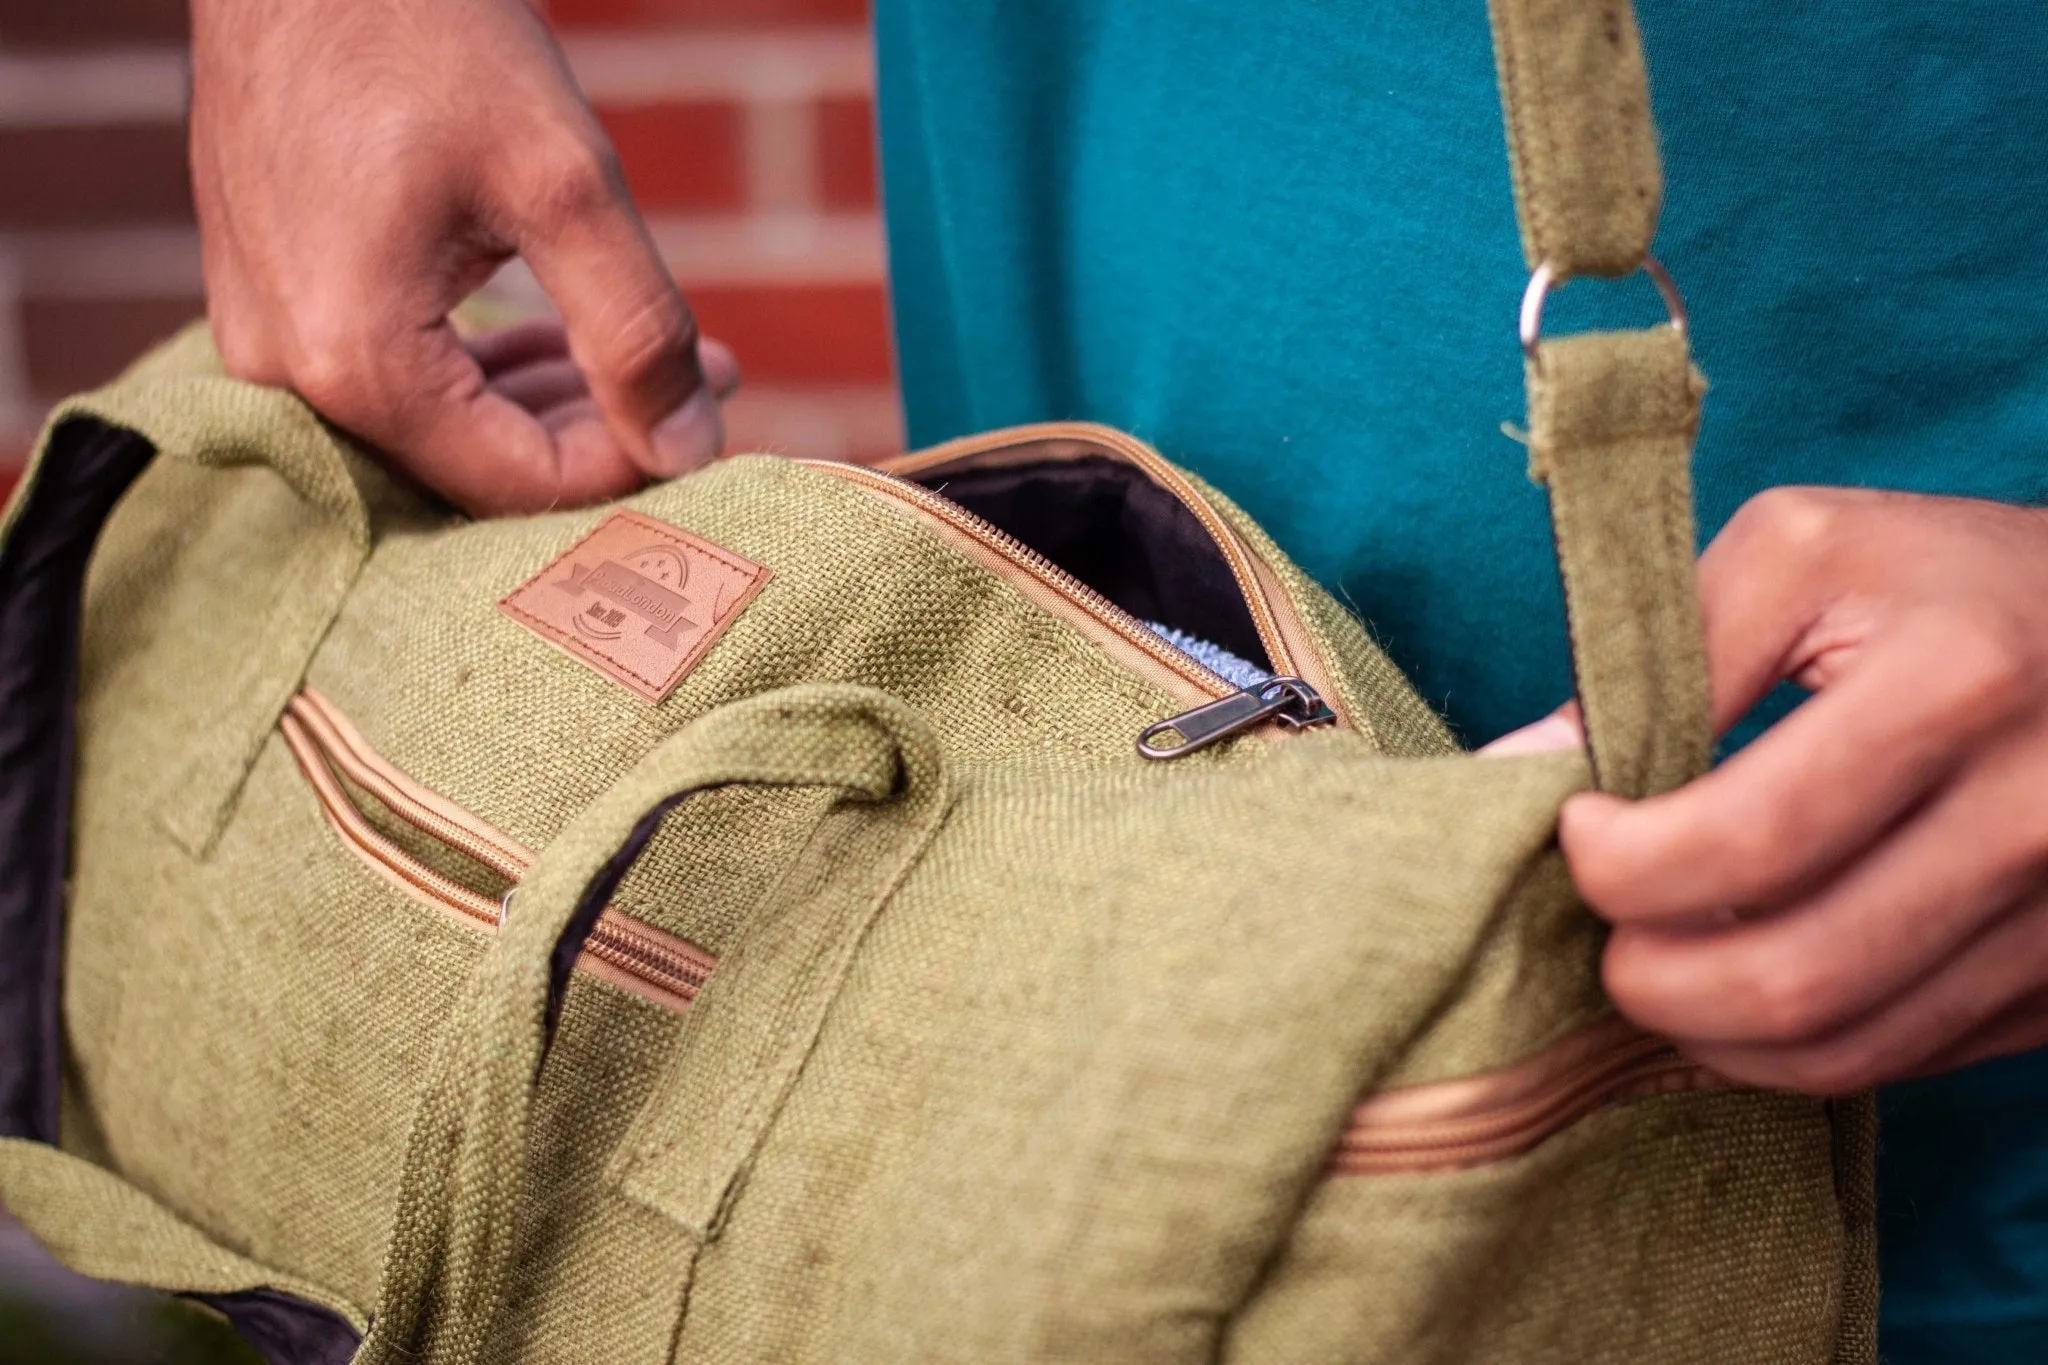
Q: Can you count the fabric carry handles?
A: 2